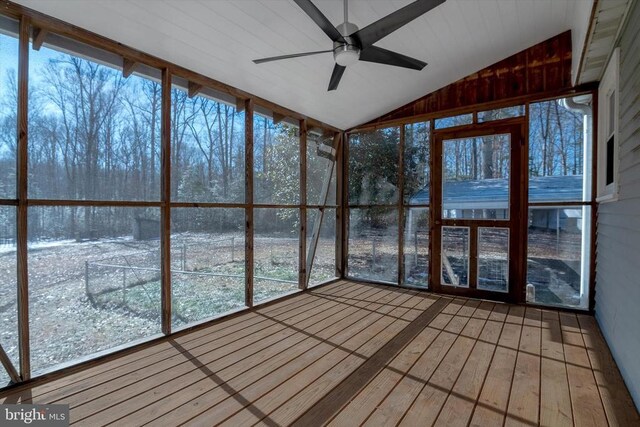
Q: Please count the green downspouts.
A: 0